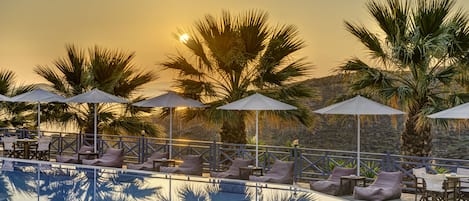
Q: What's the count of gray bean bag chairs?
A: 8